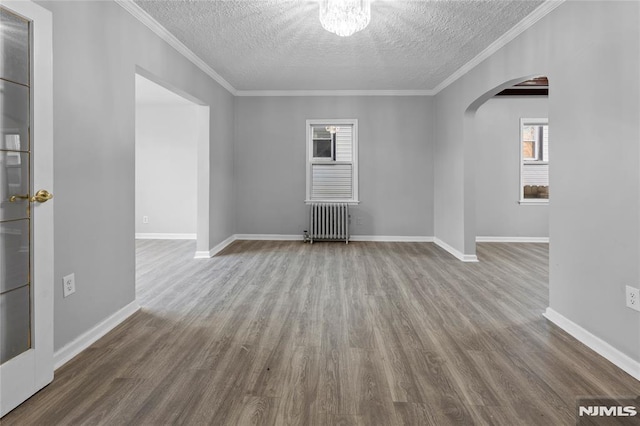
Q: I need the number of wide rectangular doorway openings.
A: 1